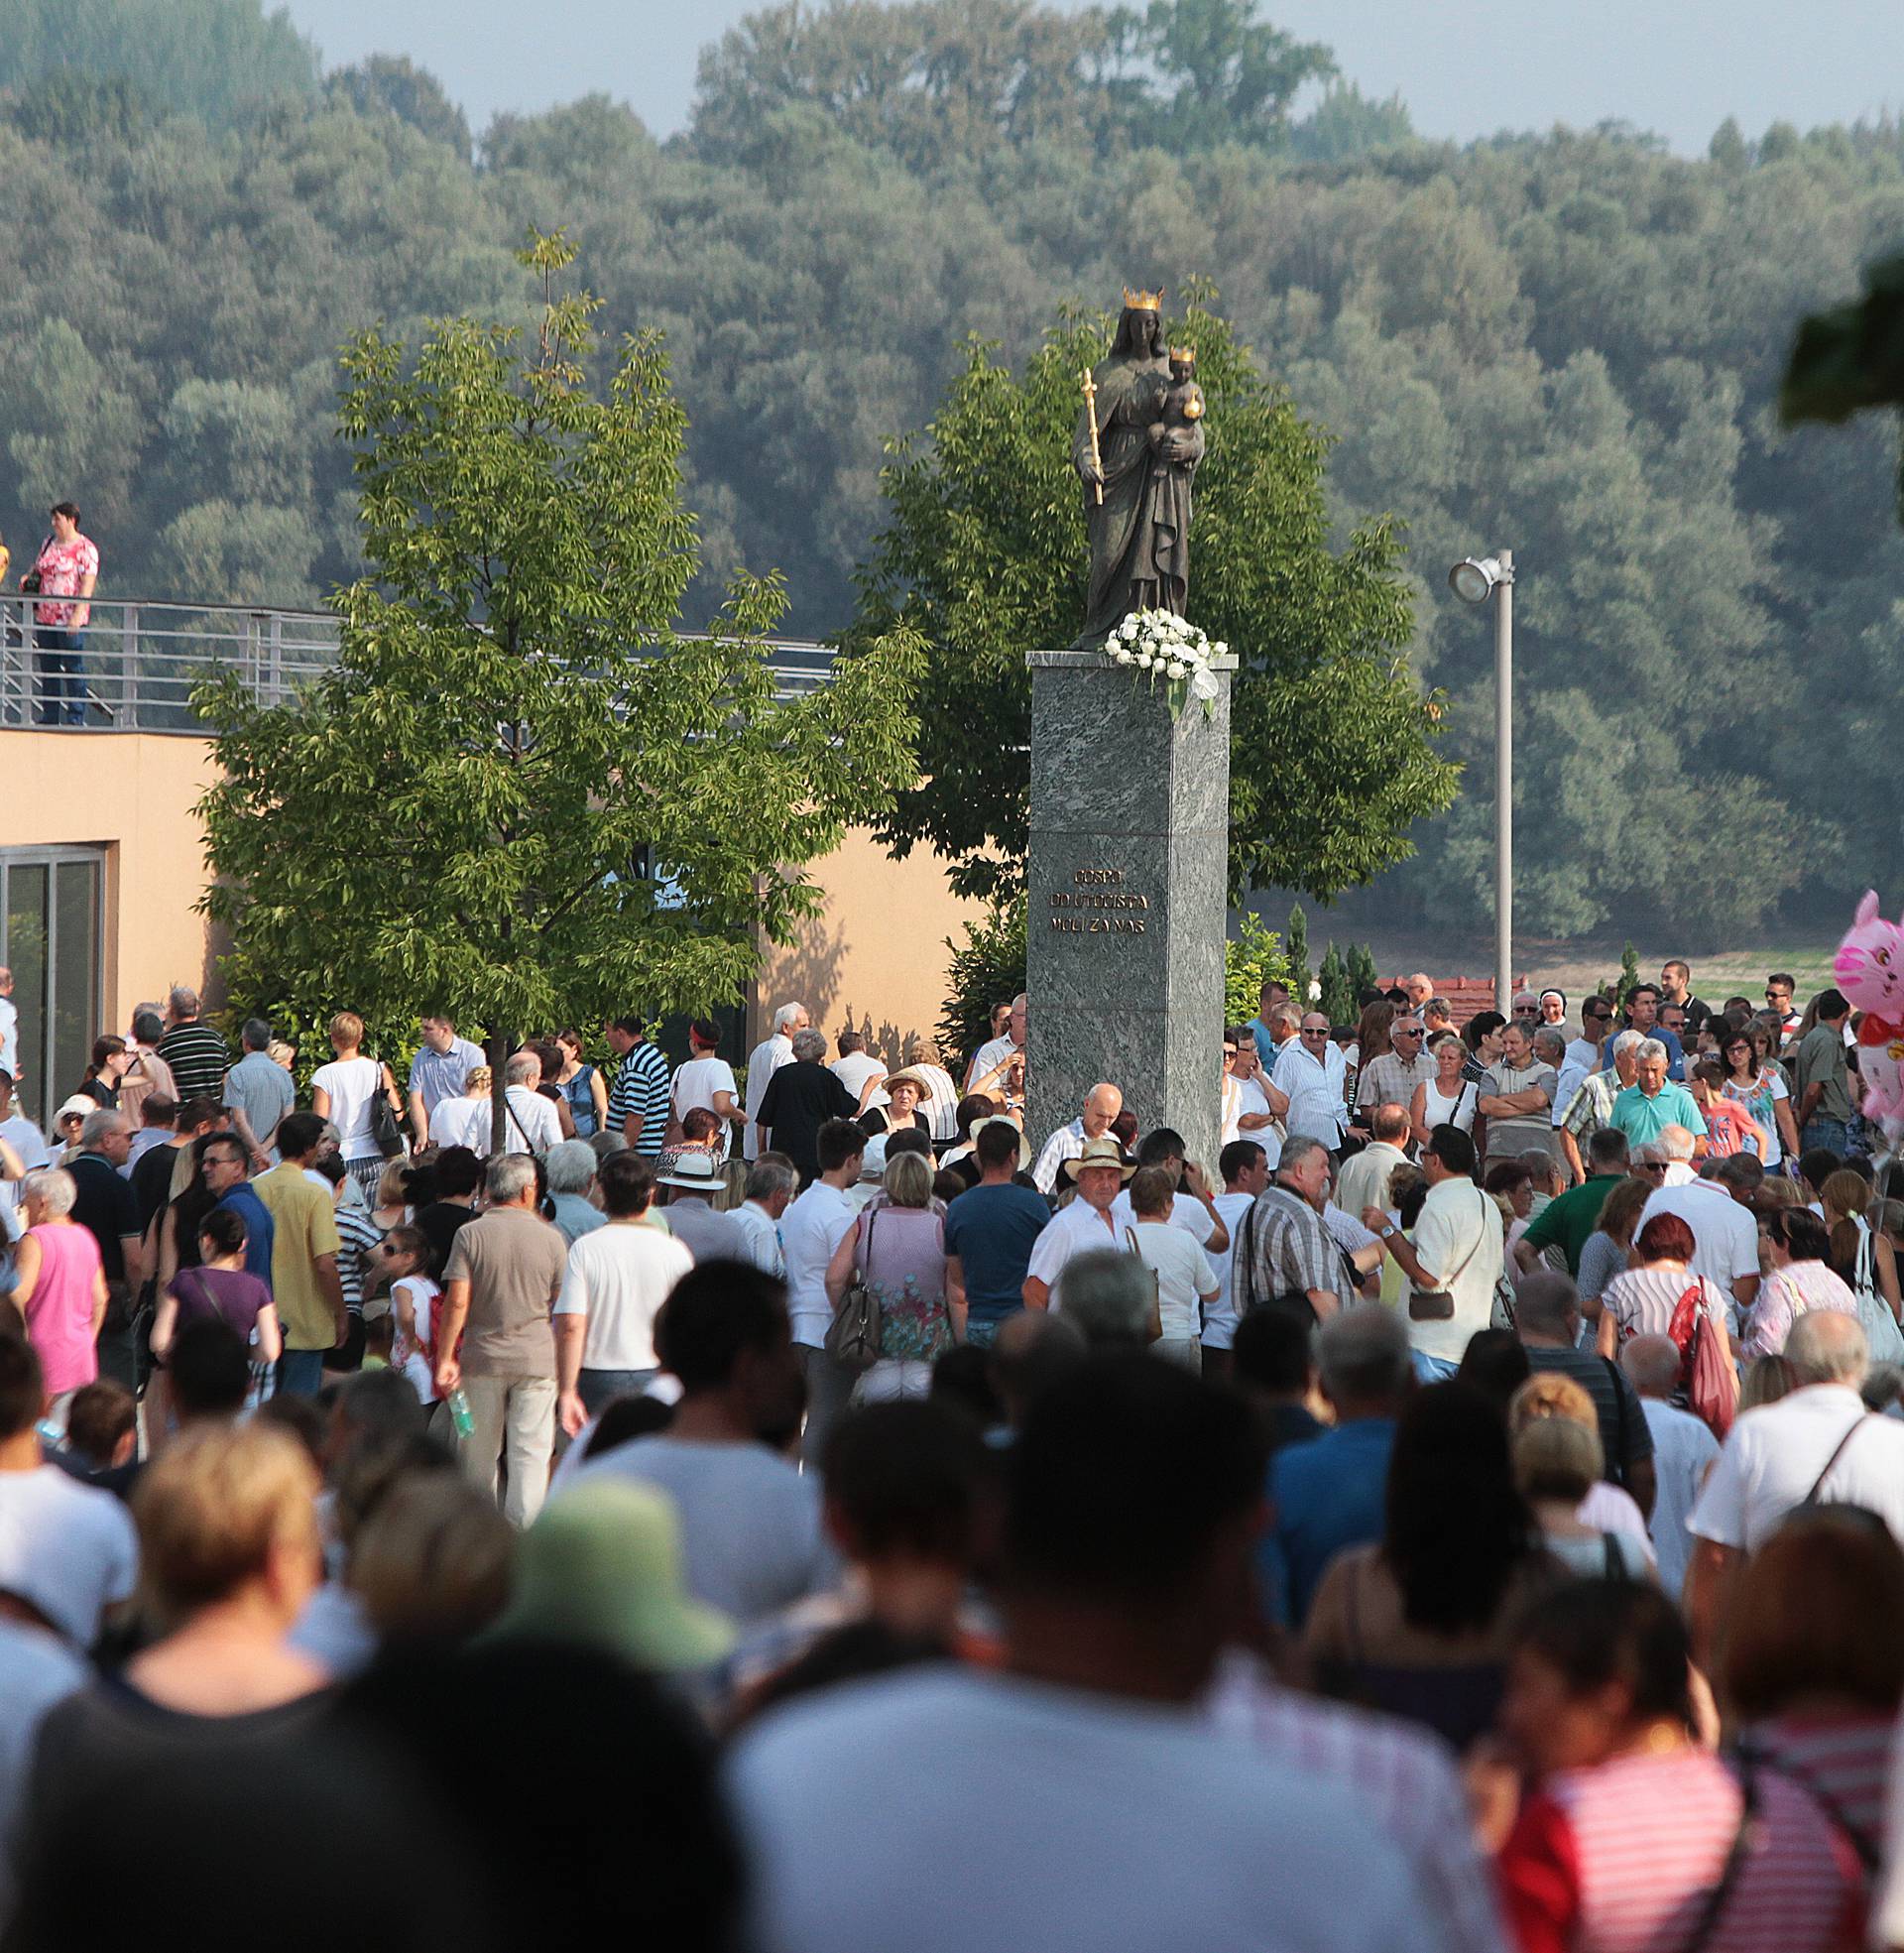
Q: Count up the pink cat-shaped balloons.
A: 1